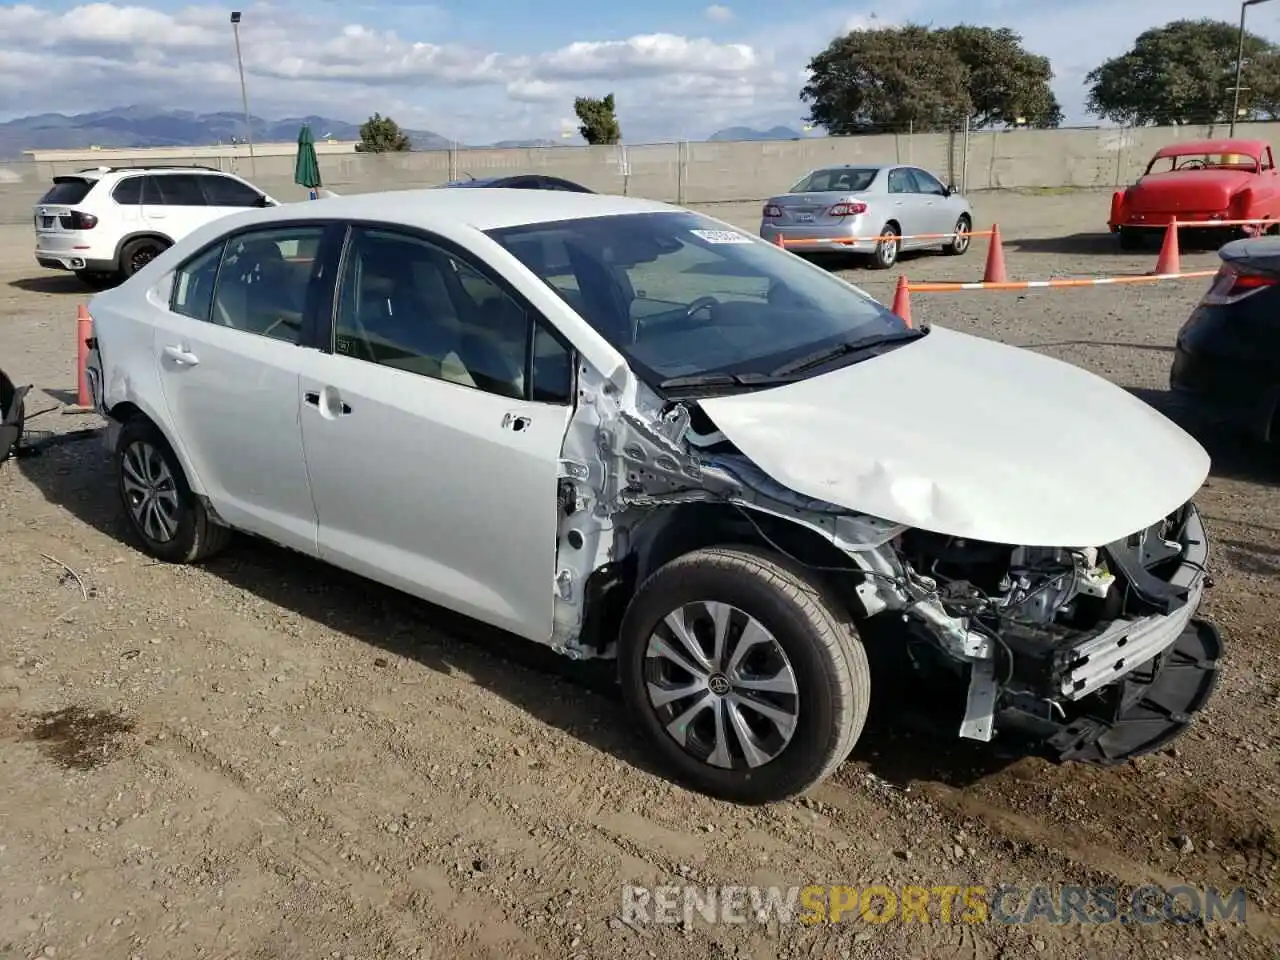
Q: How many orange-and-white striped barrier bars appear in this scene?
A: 3